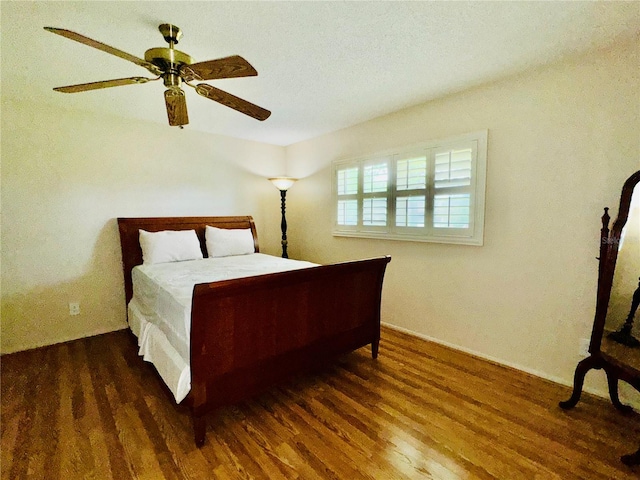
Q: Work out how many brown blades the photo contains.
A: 5